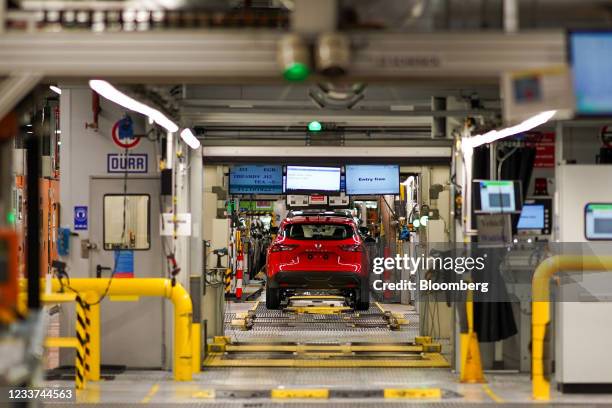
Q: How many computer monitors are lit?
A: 7